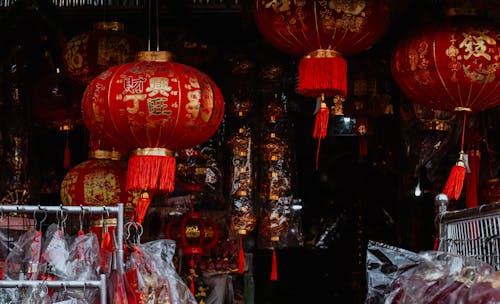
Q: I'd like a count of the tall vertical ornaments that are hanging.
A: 2